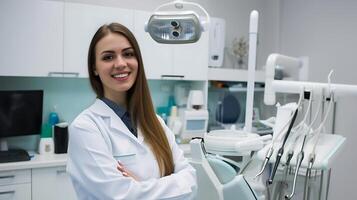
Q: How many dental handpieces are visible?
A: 5